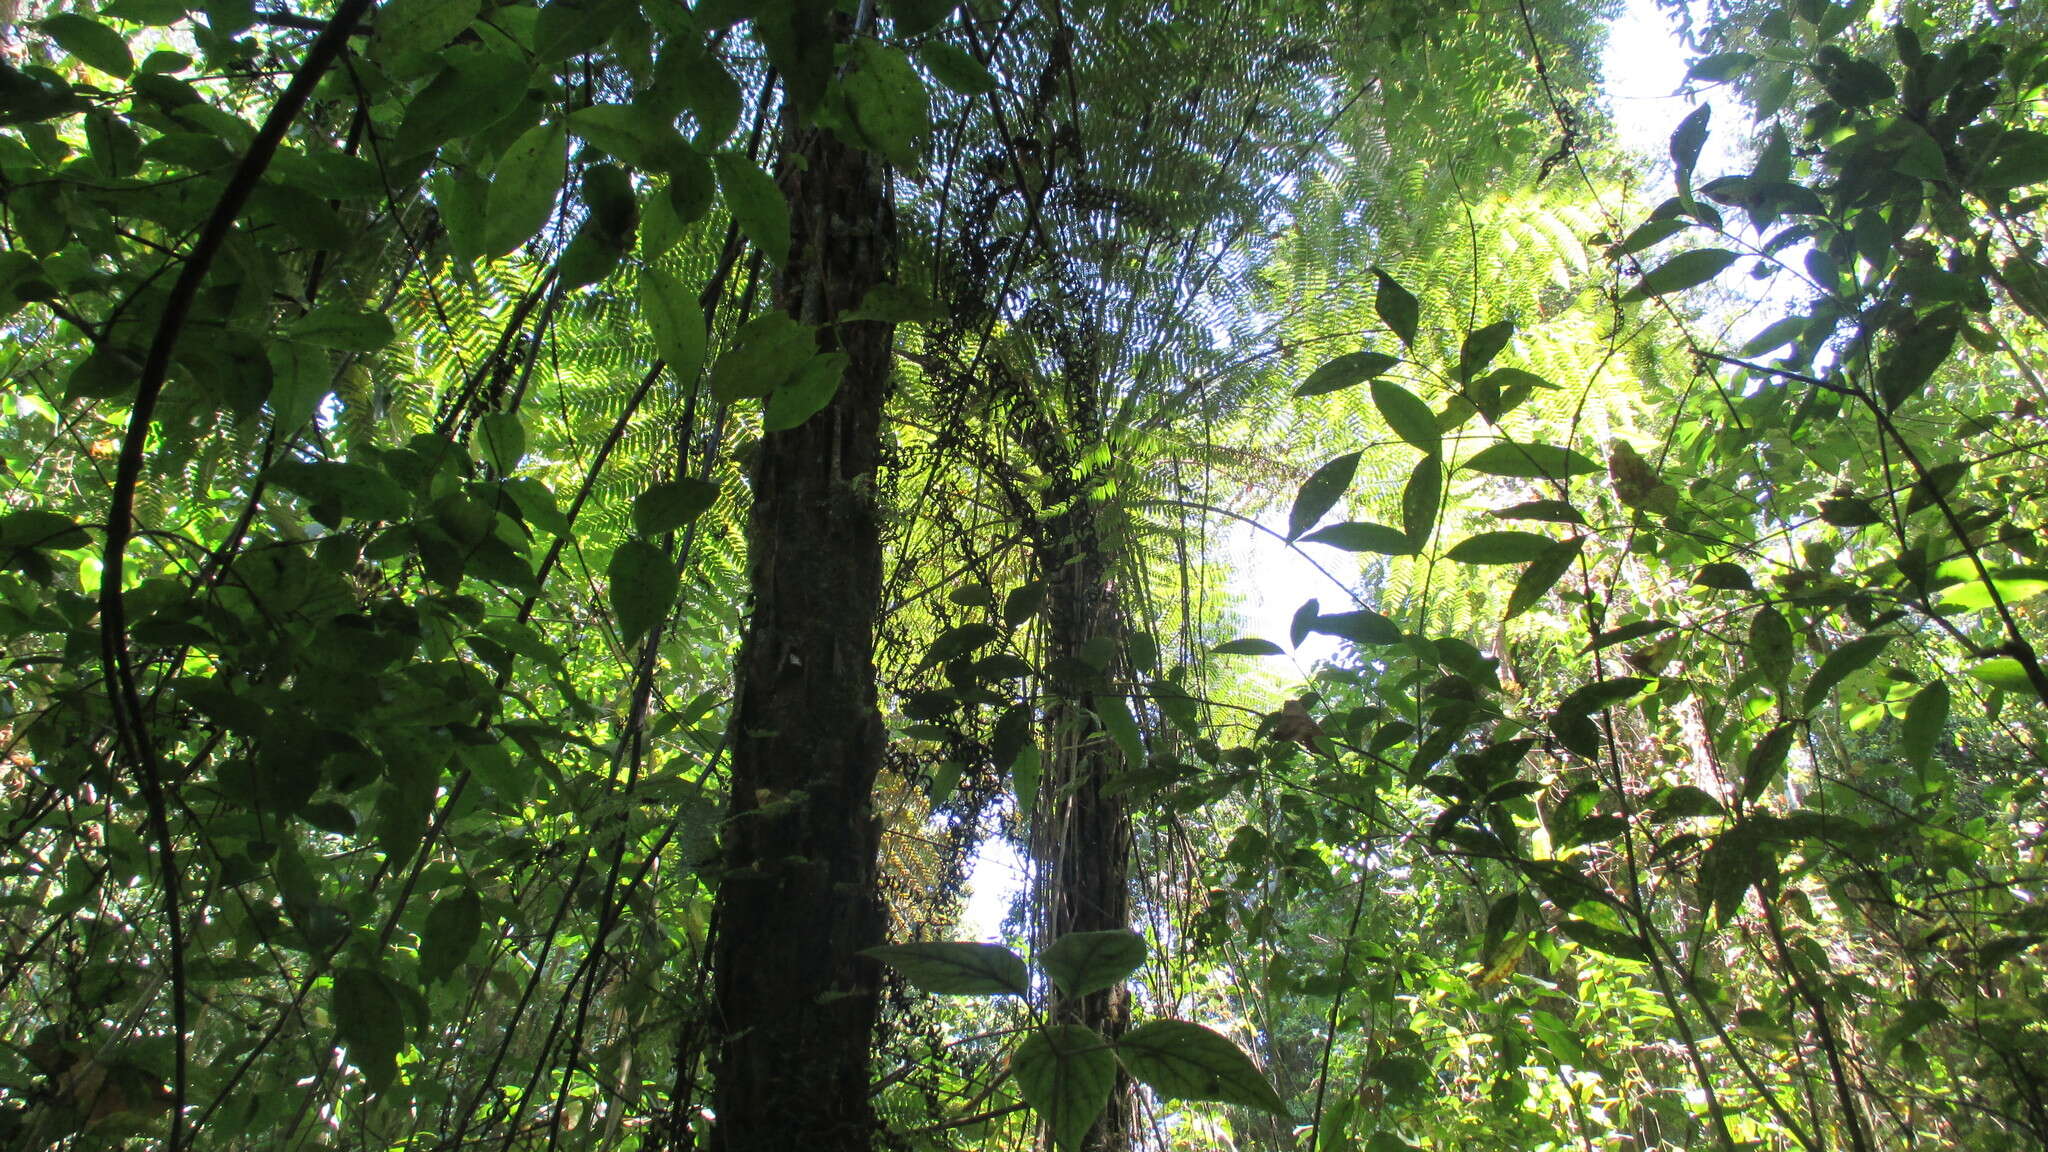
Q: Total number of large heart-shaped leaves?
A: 4